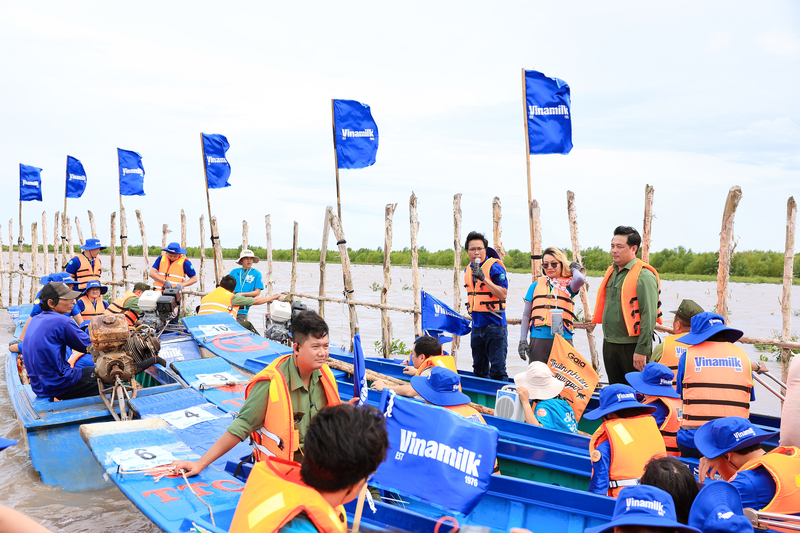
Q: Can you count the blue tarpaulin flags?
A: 9